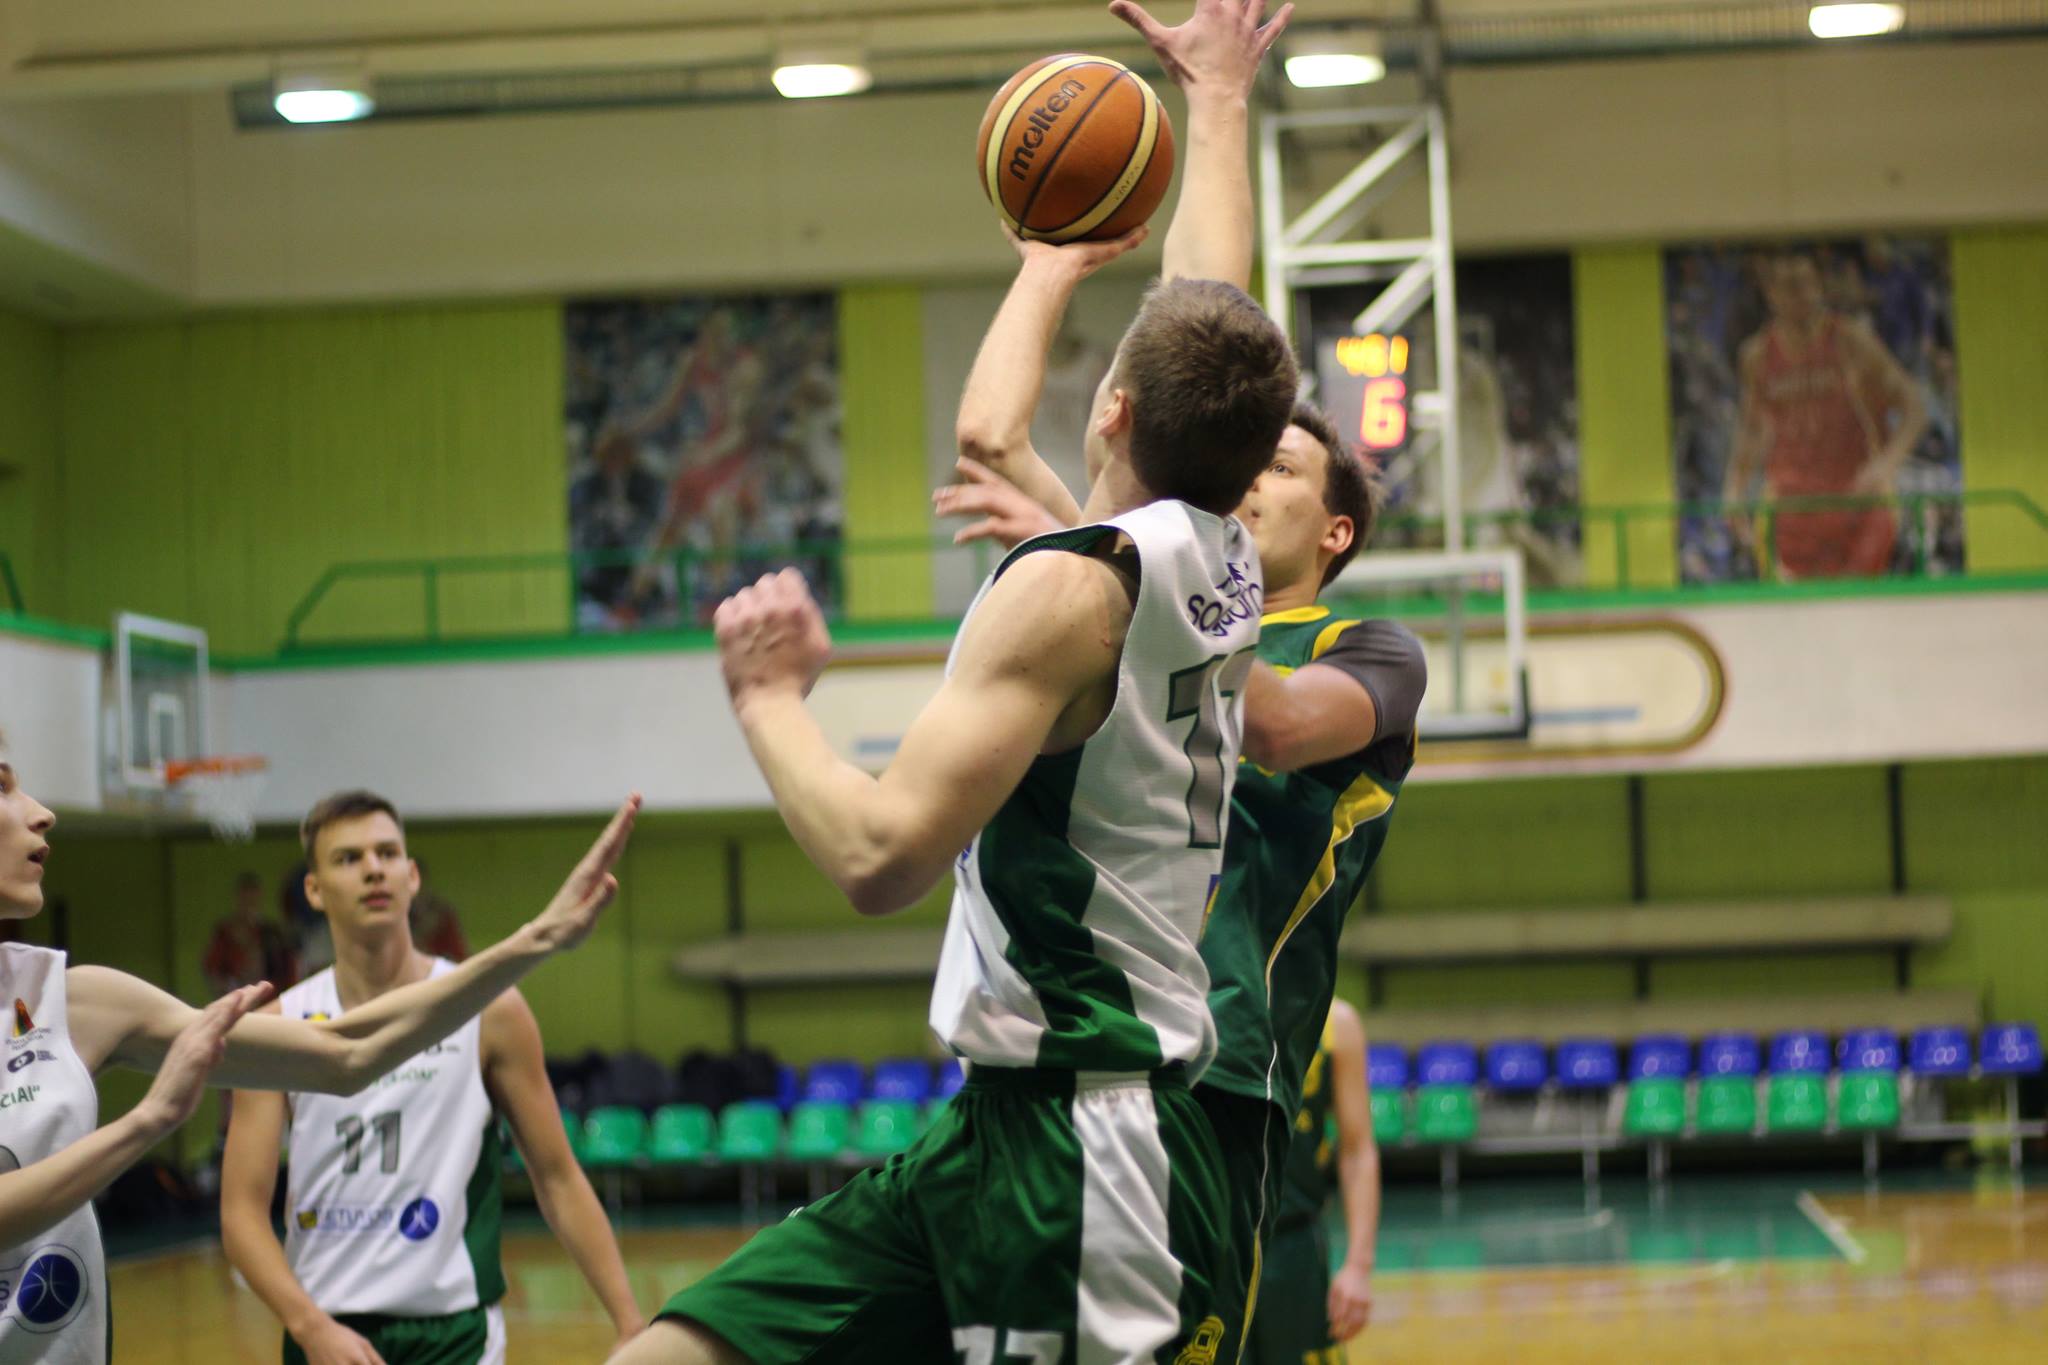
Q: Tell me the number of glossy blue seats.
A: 14